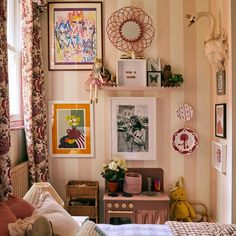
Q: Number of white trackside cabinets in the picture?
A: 0